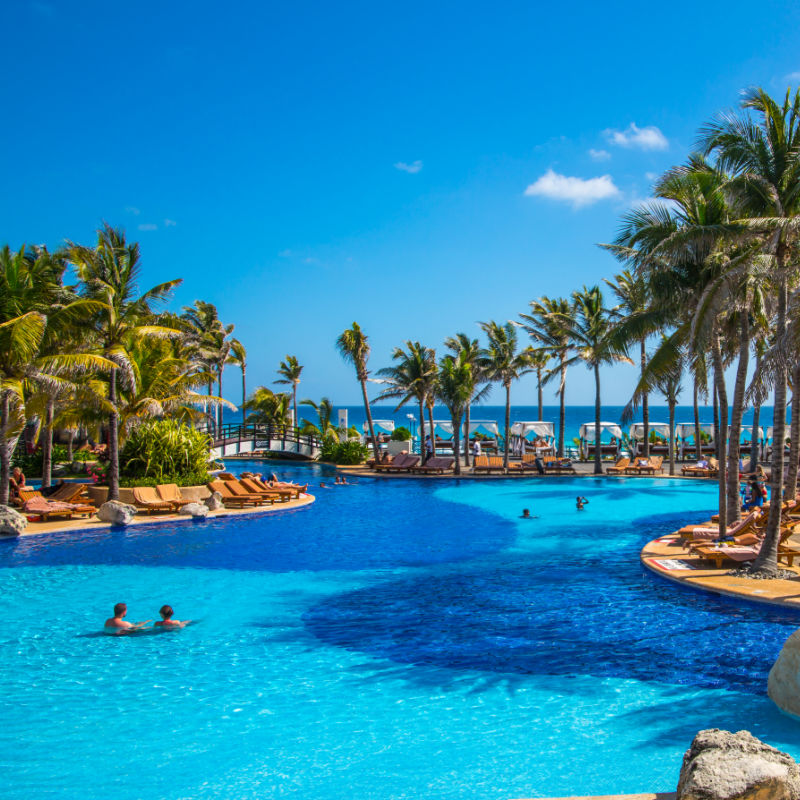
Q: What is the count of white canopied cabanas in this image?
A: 9